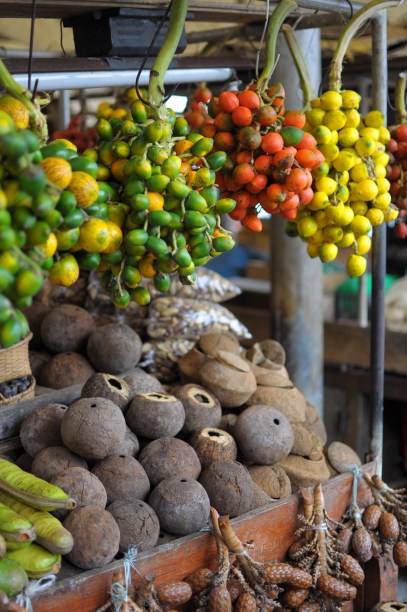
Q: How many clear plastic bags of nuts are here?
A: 3